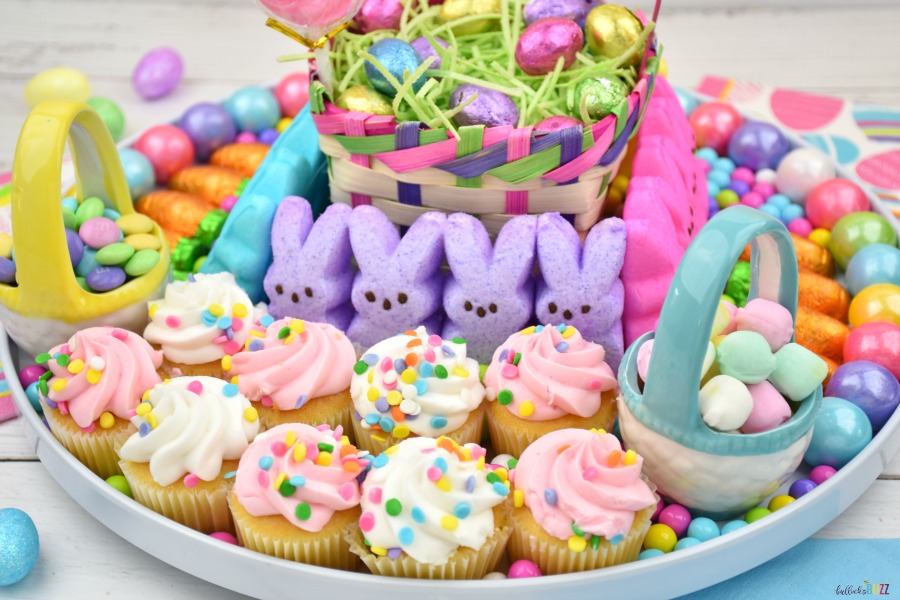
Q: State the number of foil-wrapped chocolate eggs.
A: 11